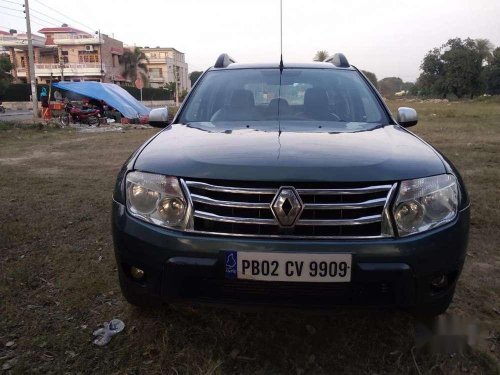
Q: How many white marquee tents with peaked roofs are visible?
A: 0